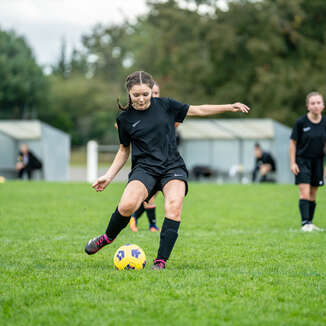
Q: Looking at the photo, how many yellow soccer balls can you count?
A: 1